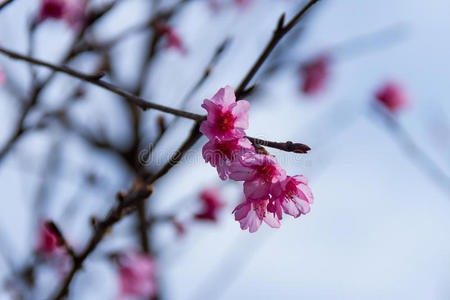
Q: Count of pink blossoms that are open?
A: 5